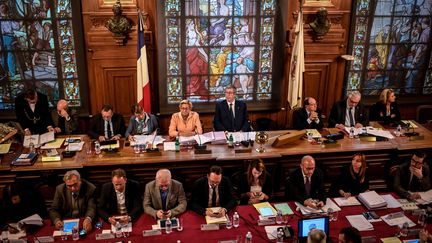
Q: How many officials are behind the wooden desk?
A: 9